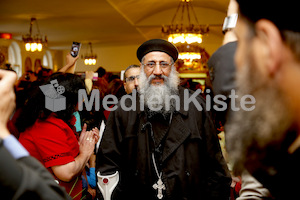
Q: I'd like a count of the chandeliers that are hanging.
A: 4